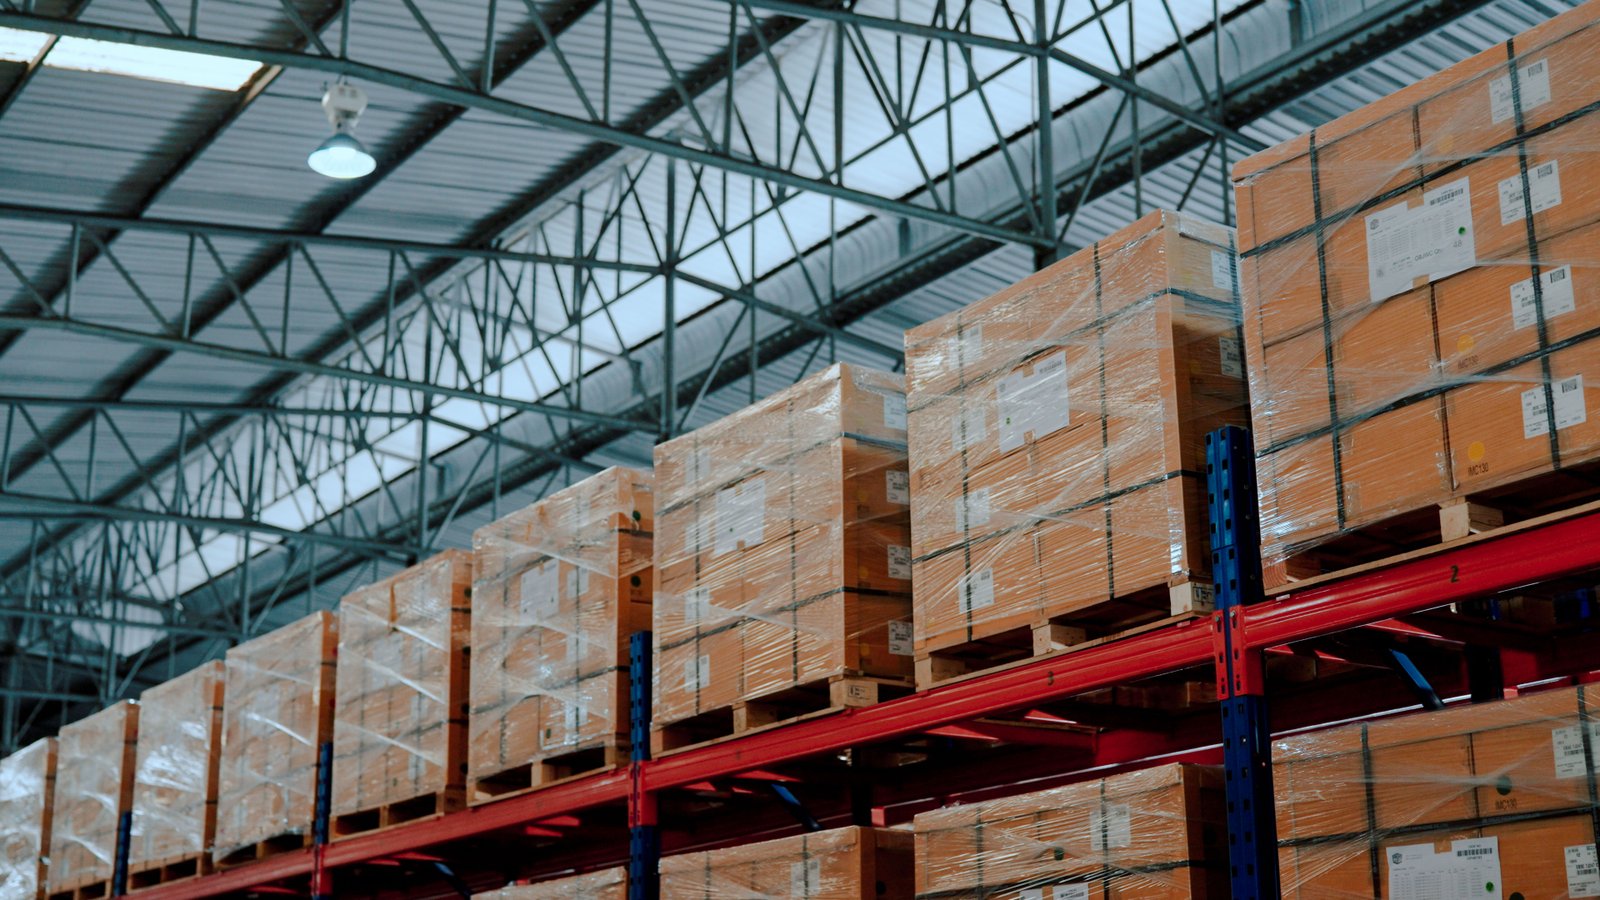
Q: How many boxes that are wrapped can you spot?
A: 13